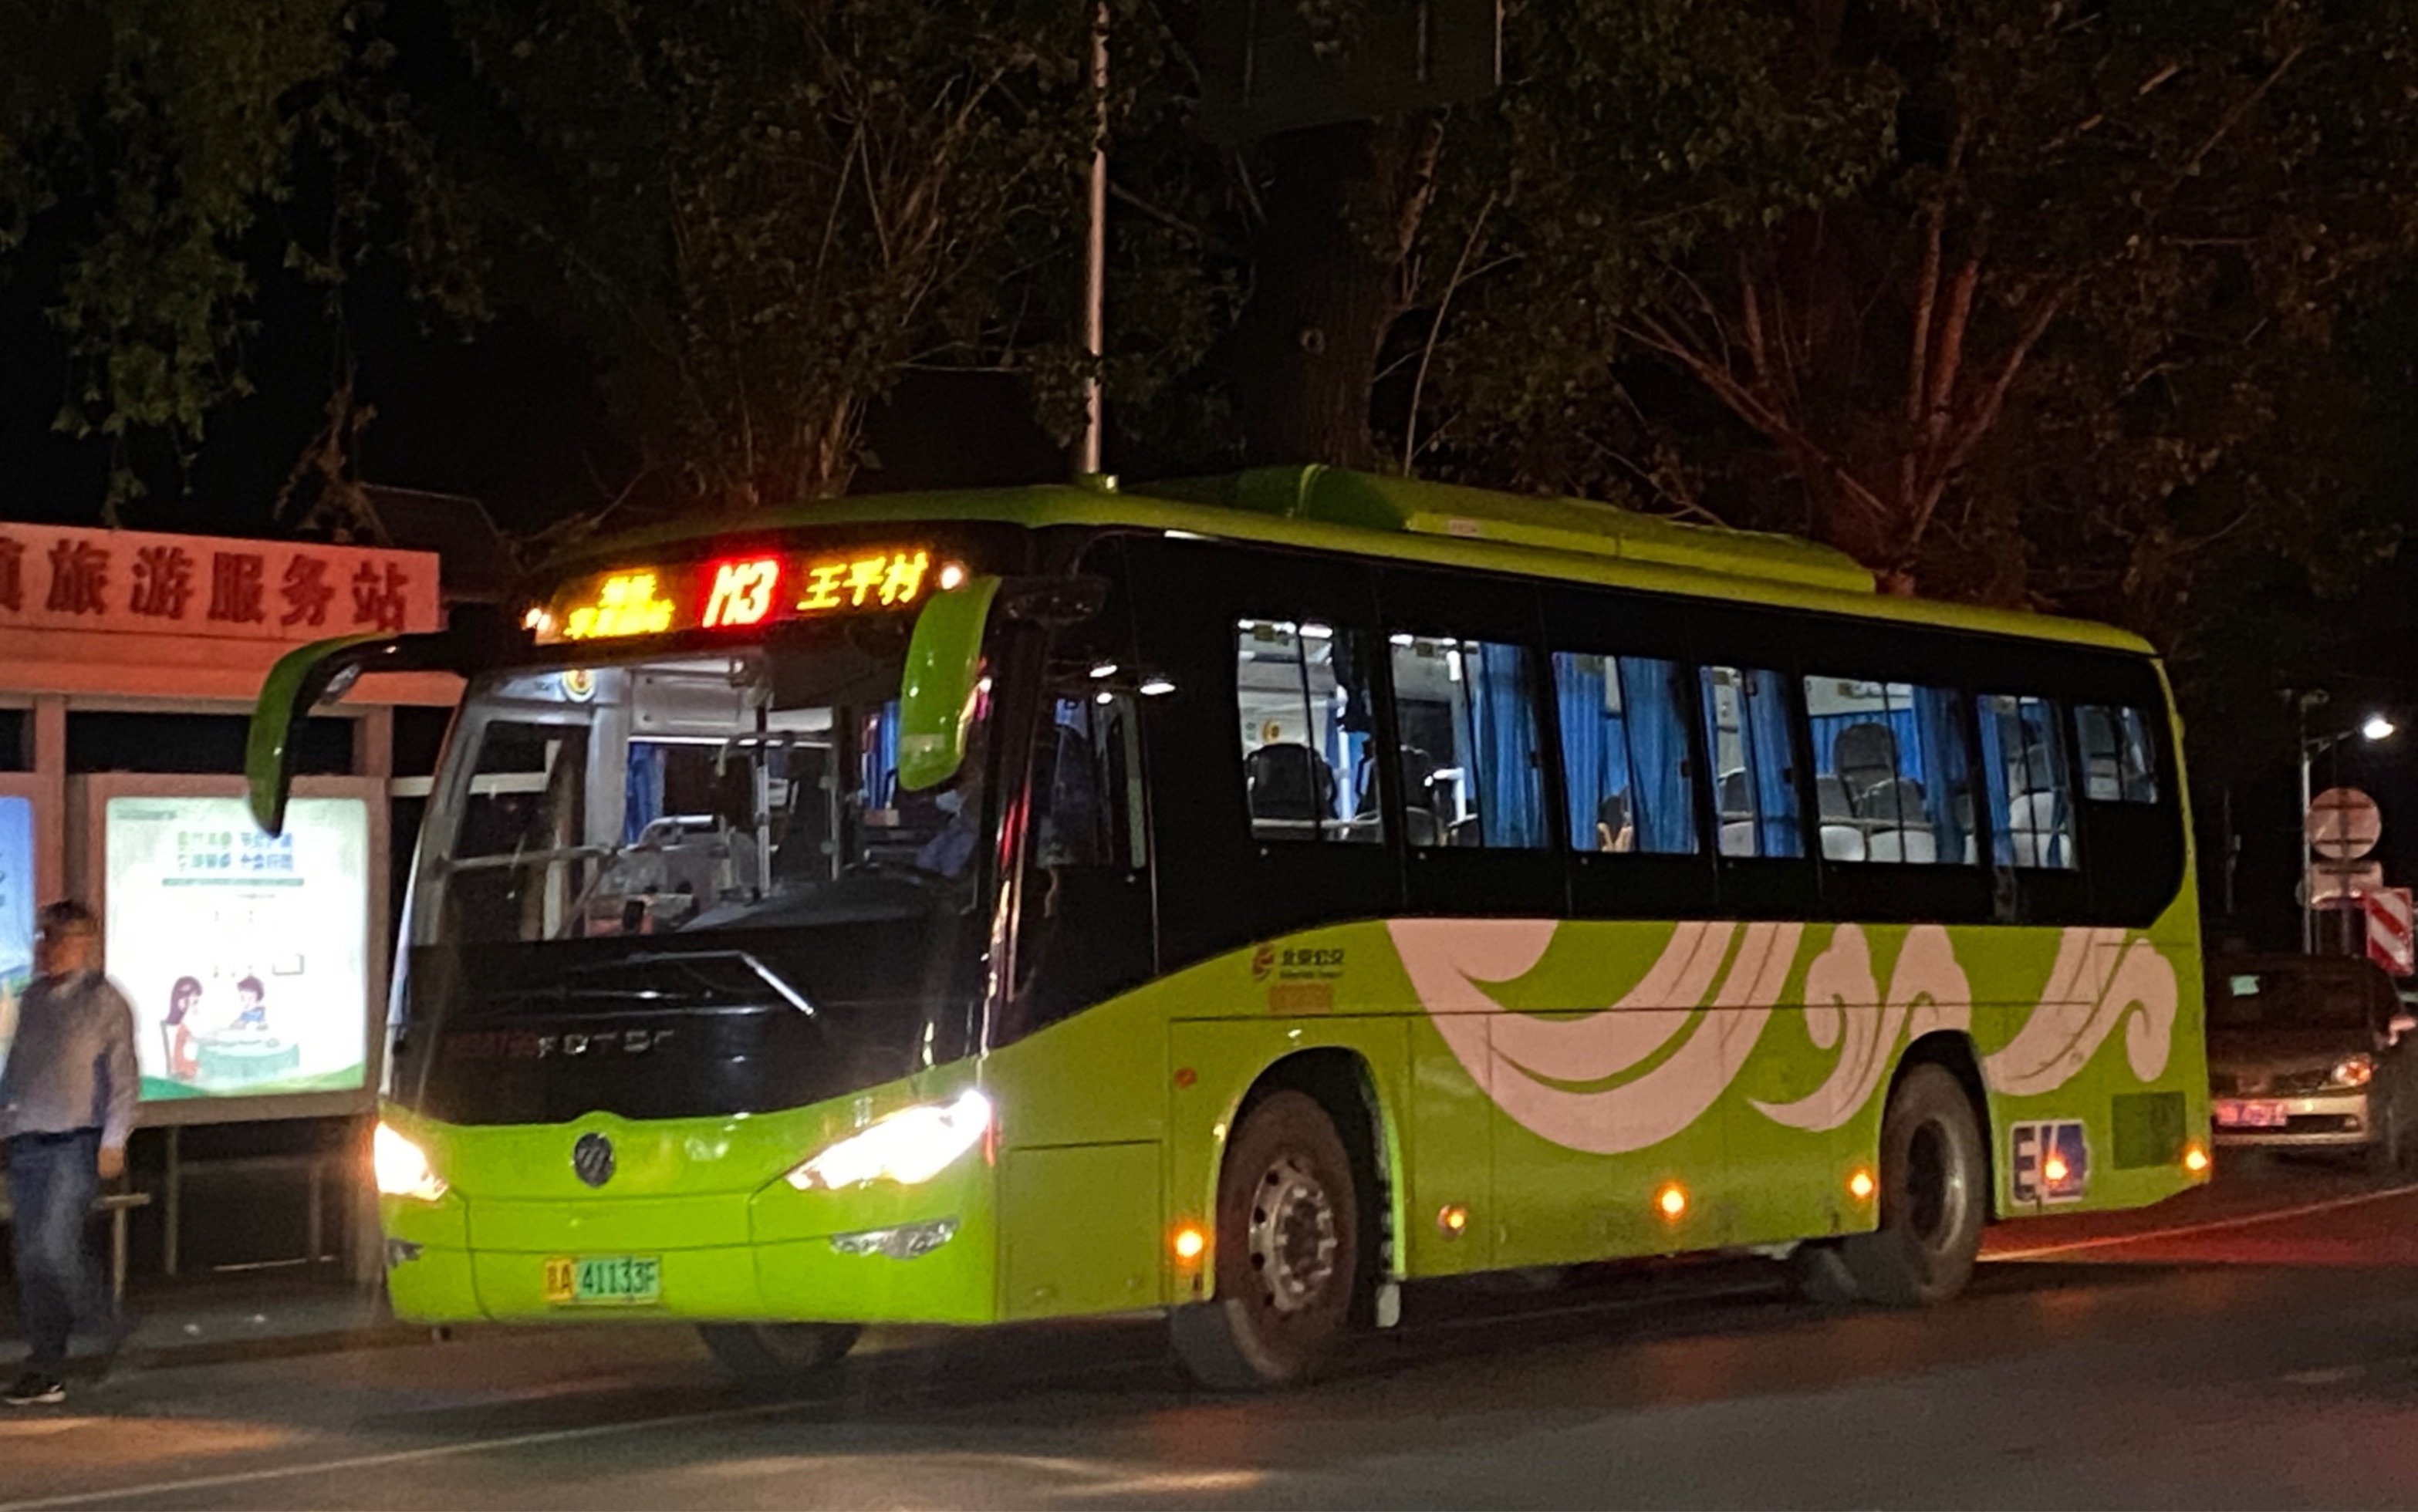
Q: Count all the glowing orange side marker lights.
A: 6